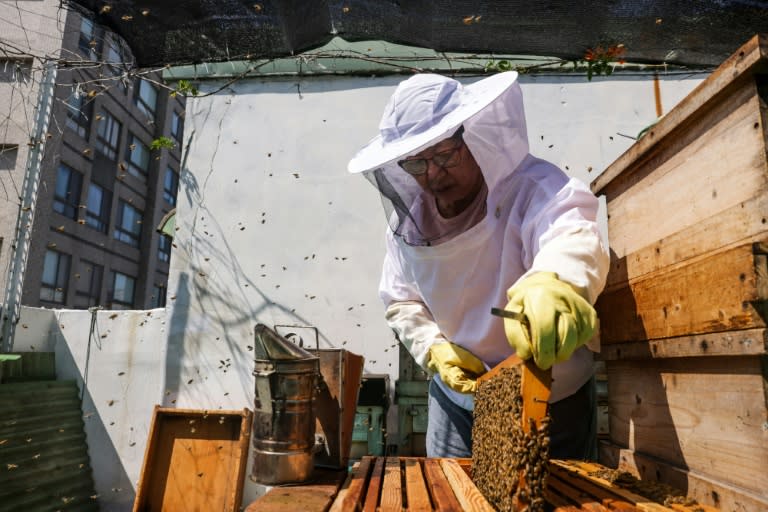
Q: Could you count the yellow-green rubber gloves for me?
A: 2